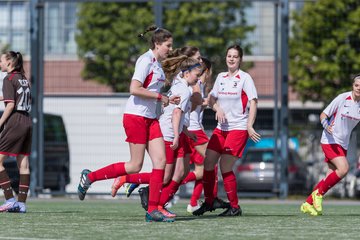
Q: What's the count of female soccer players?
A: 7